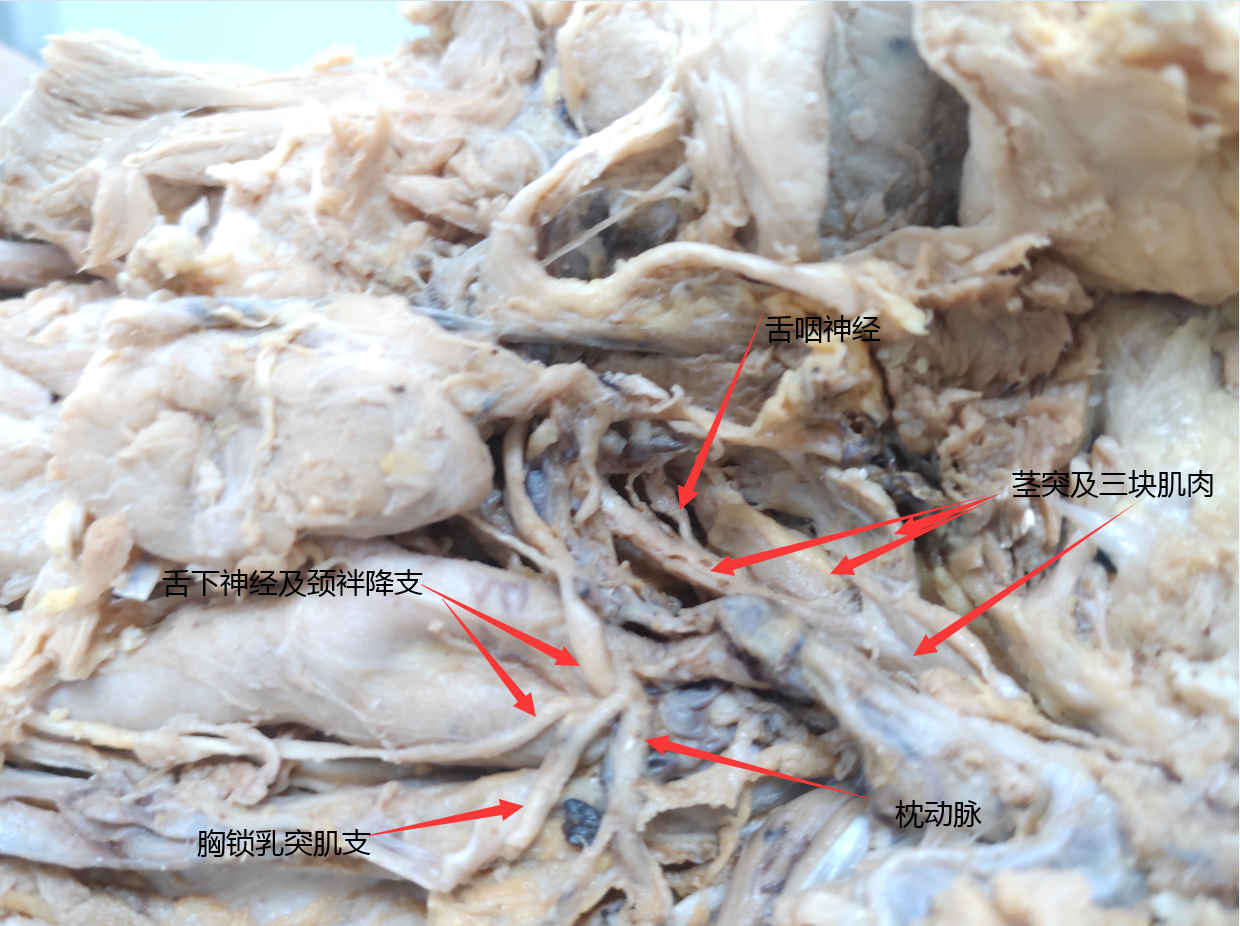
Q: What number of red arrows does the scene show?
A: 9